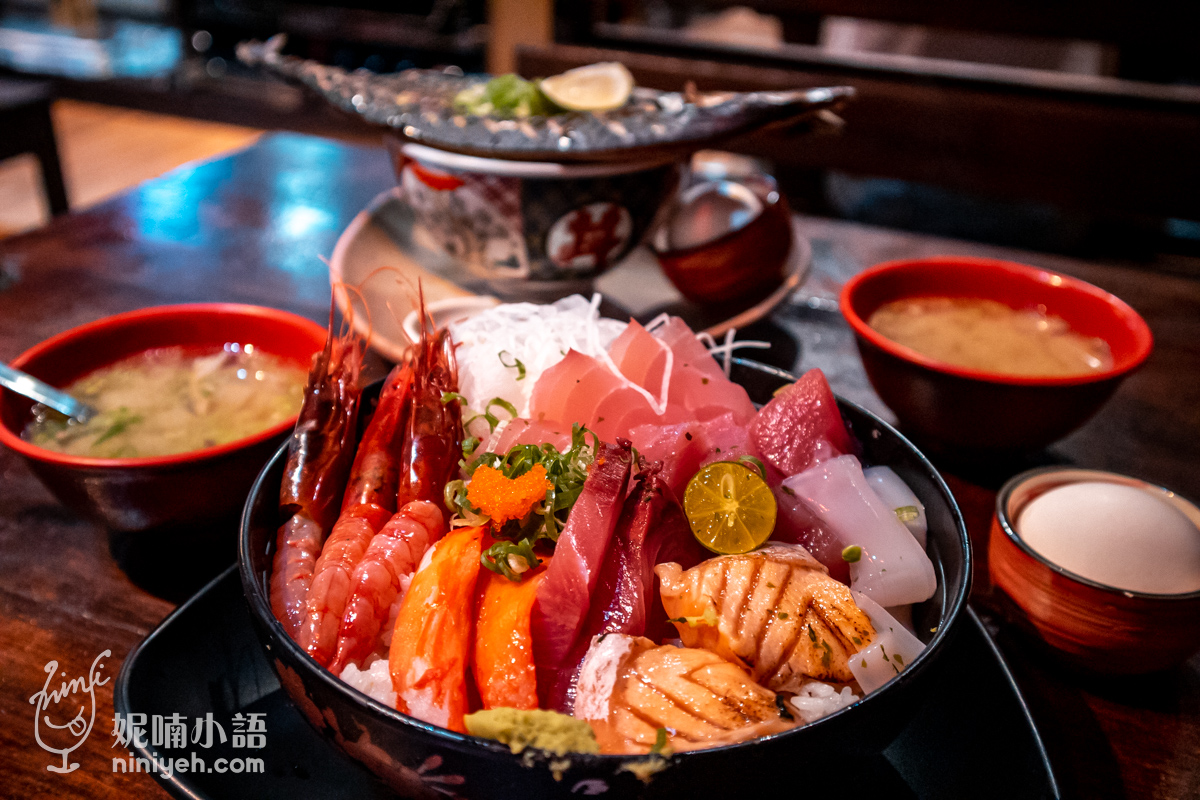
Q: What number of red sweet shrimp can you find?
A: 3